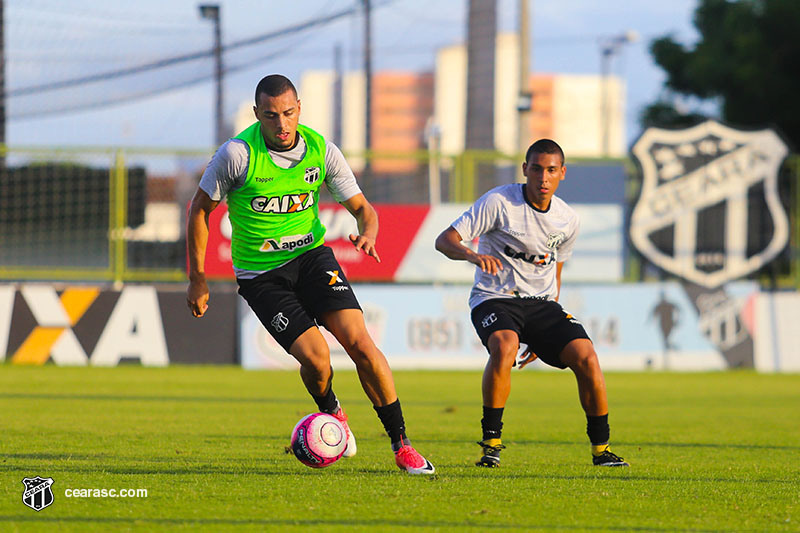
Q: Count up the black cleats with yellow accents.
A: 2